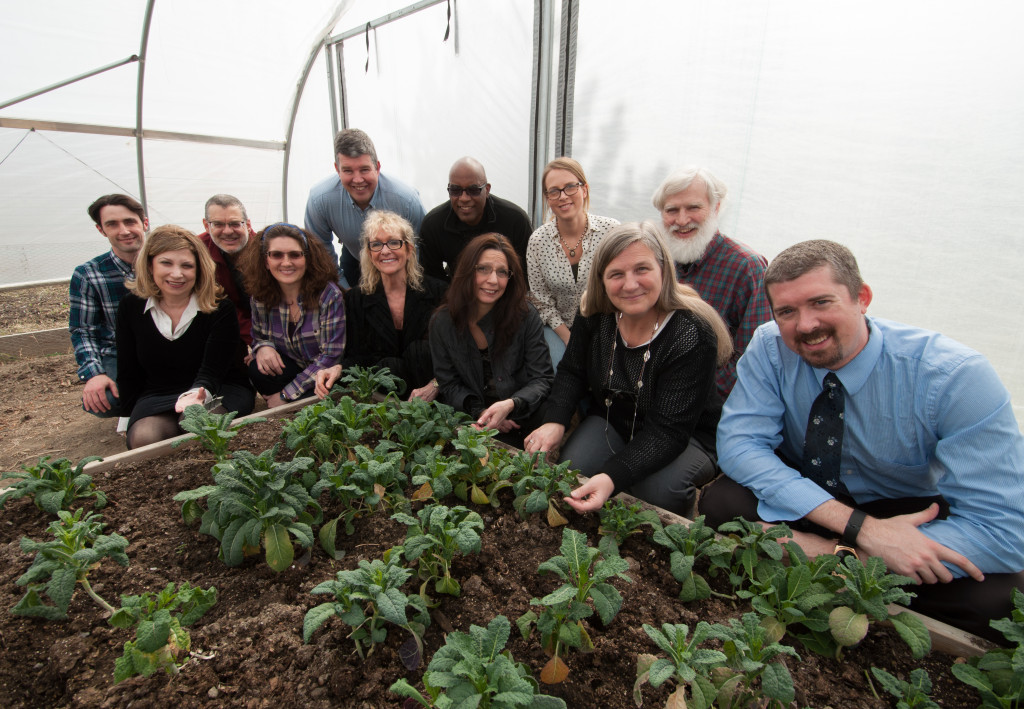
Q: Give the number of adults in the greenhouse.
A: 12